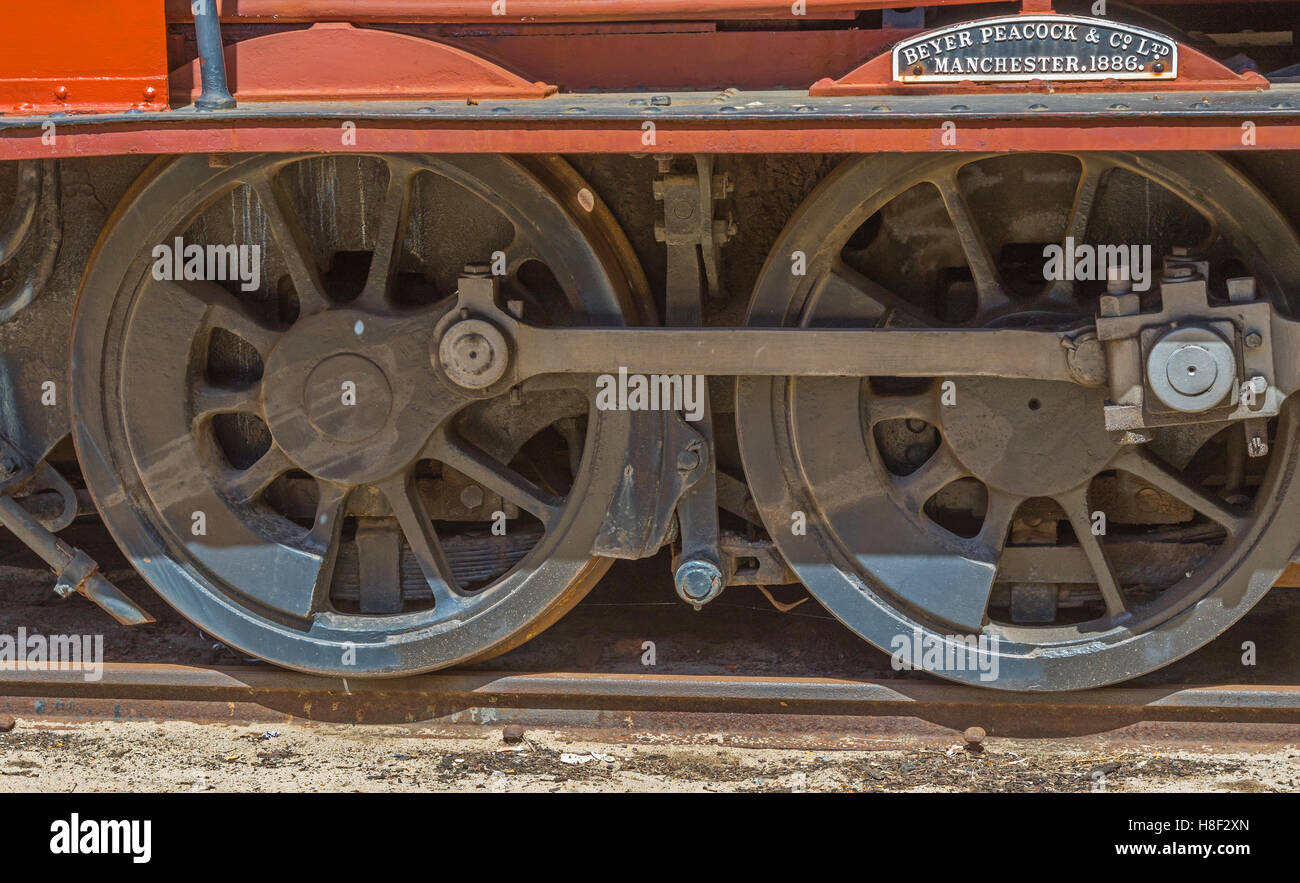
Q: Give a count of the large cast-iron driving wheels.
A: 2